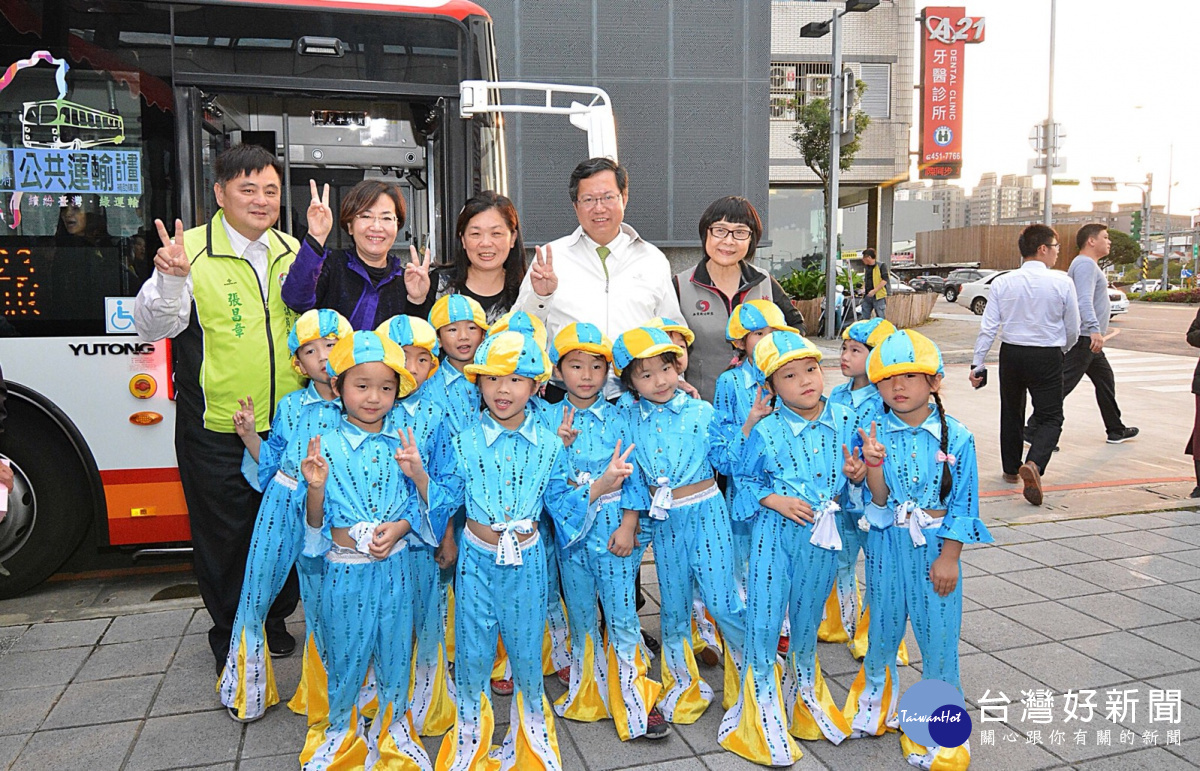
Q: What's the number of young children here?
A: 13